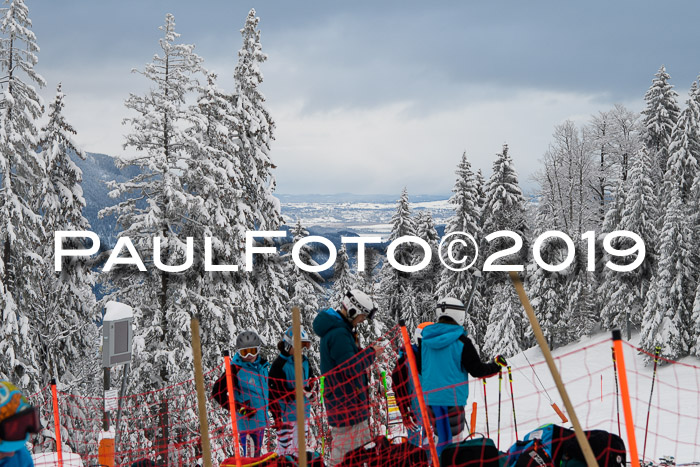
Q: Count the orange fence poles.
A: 4